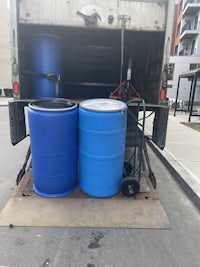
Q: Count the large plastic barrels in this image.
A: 3